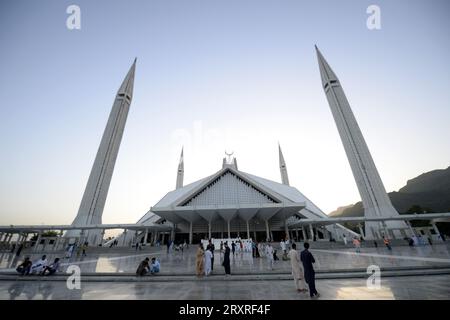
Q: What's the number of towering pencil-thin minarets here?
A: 4